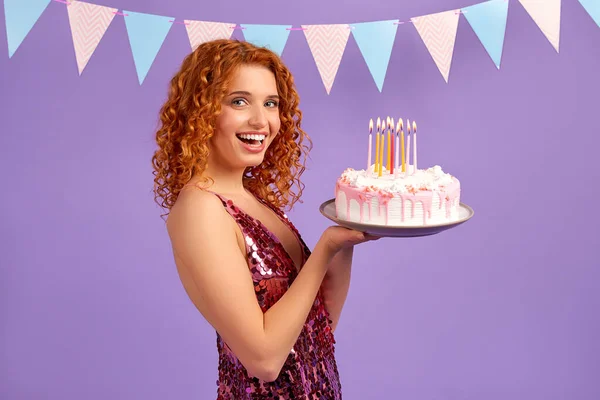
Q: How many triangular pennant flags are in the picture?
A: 11